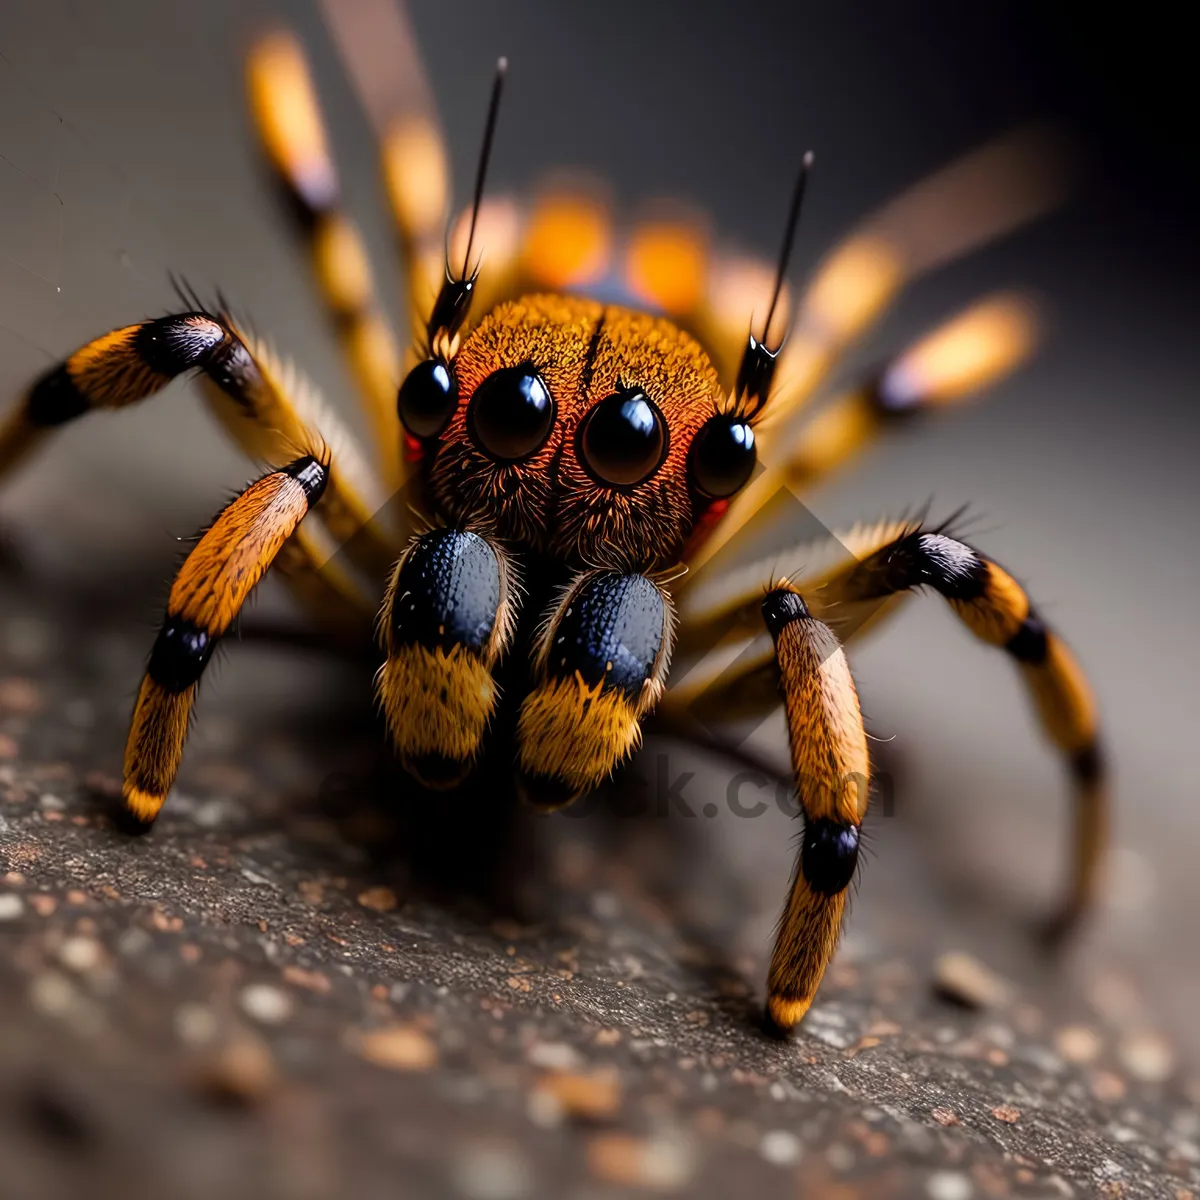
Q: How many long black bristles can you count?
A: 2